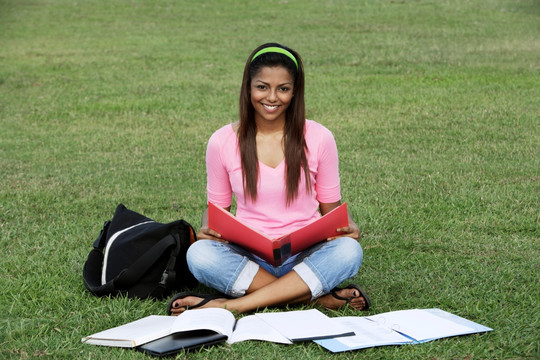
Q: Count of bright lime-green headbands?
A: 1